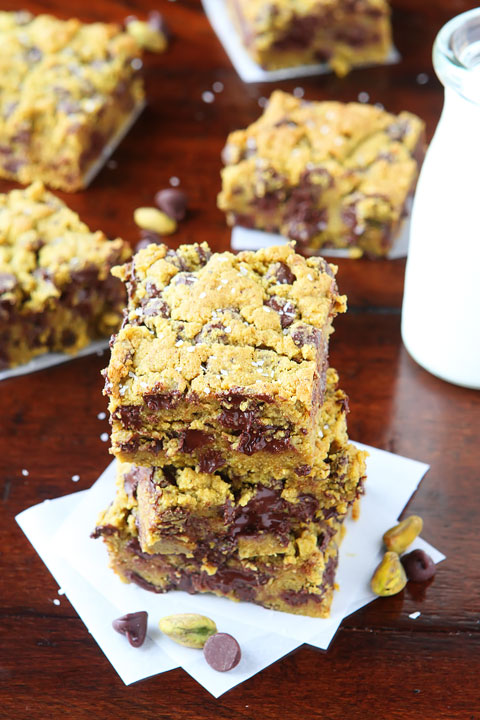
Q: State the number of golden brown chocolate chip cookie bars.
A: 7